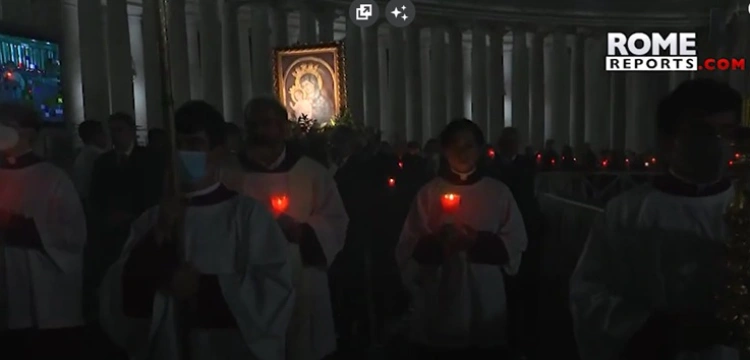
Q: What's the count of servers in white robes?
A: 5